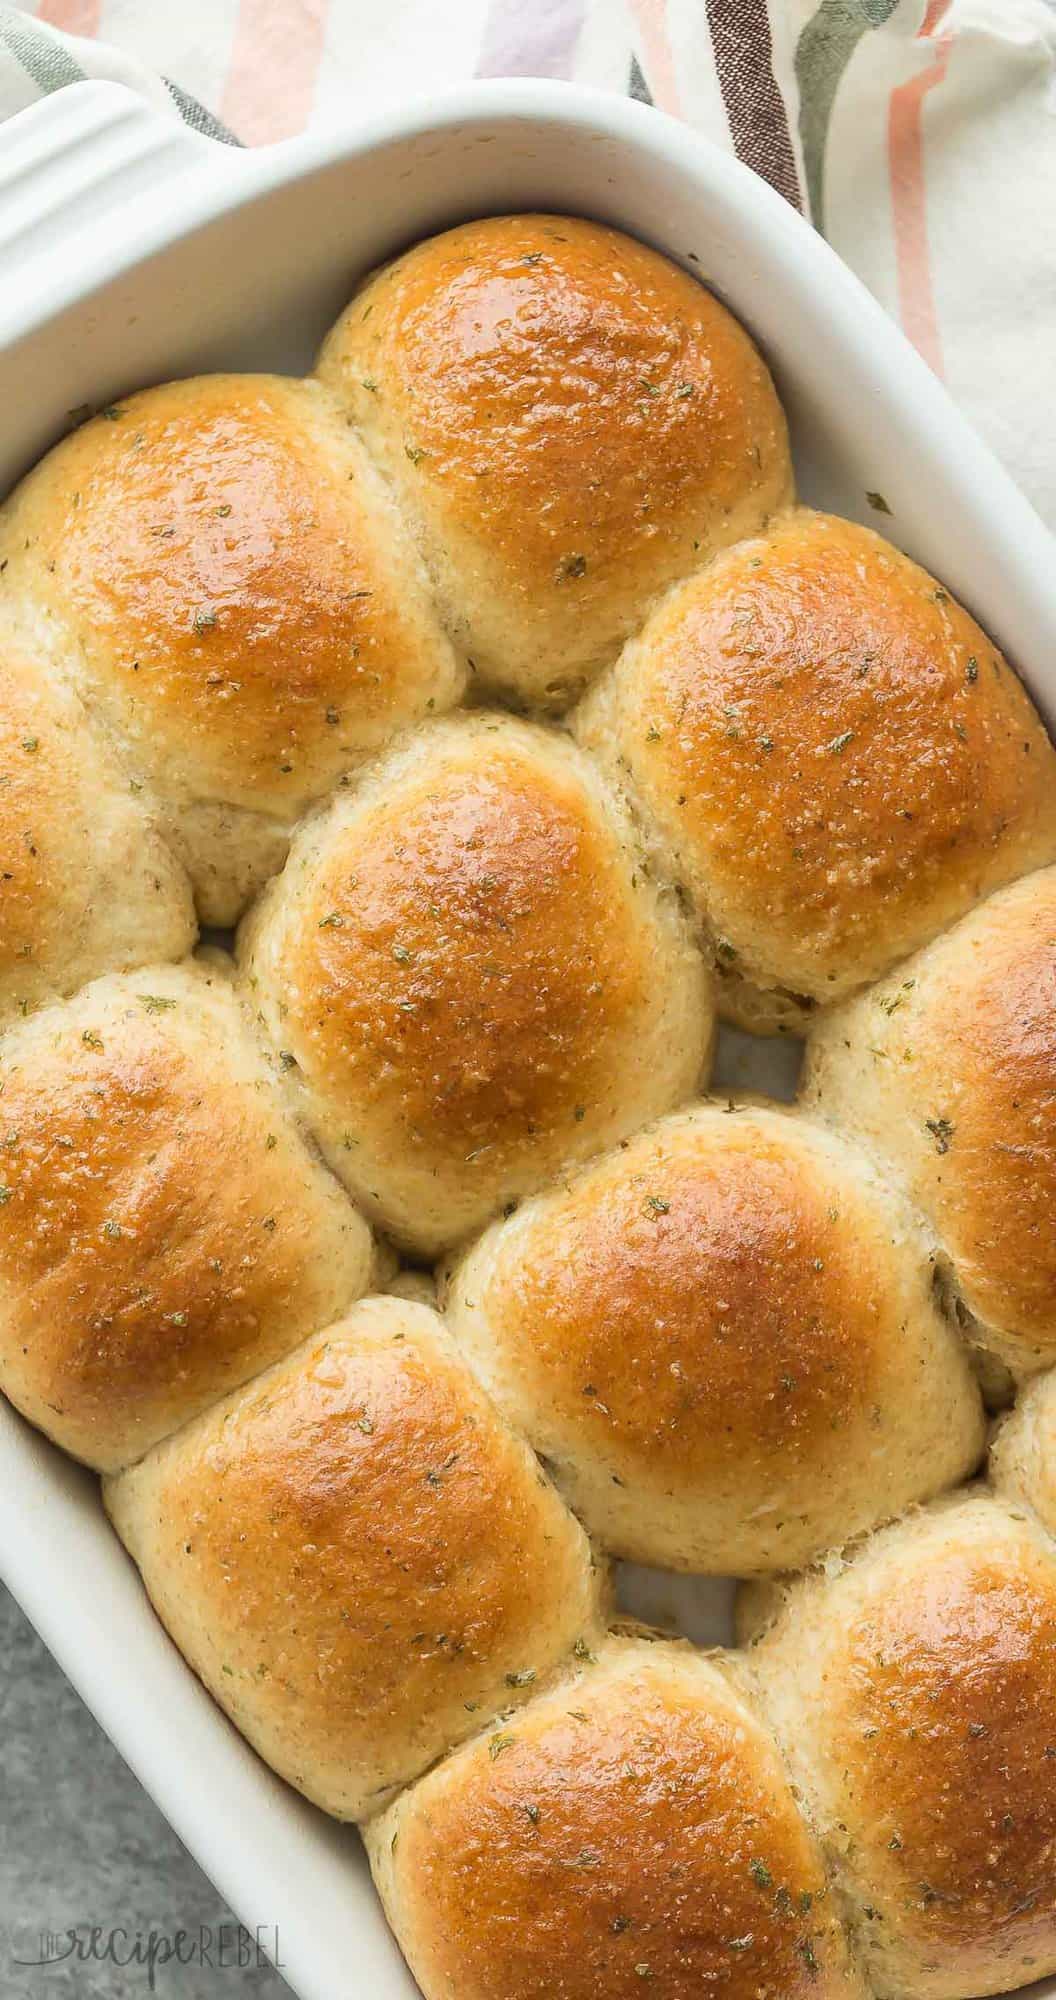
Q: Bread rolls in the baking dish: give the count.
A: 12